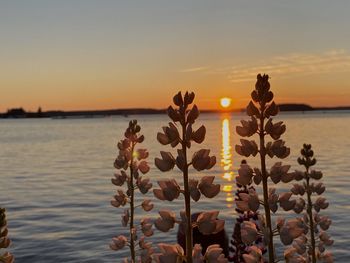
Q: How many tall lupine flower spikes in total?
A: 4